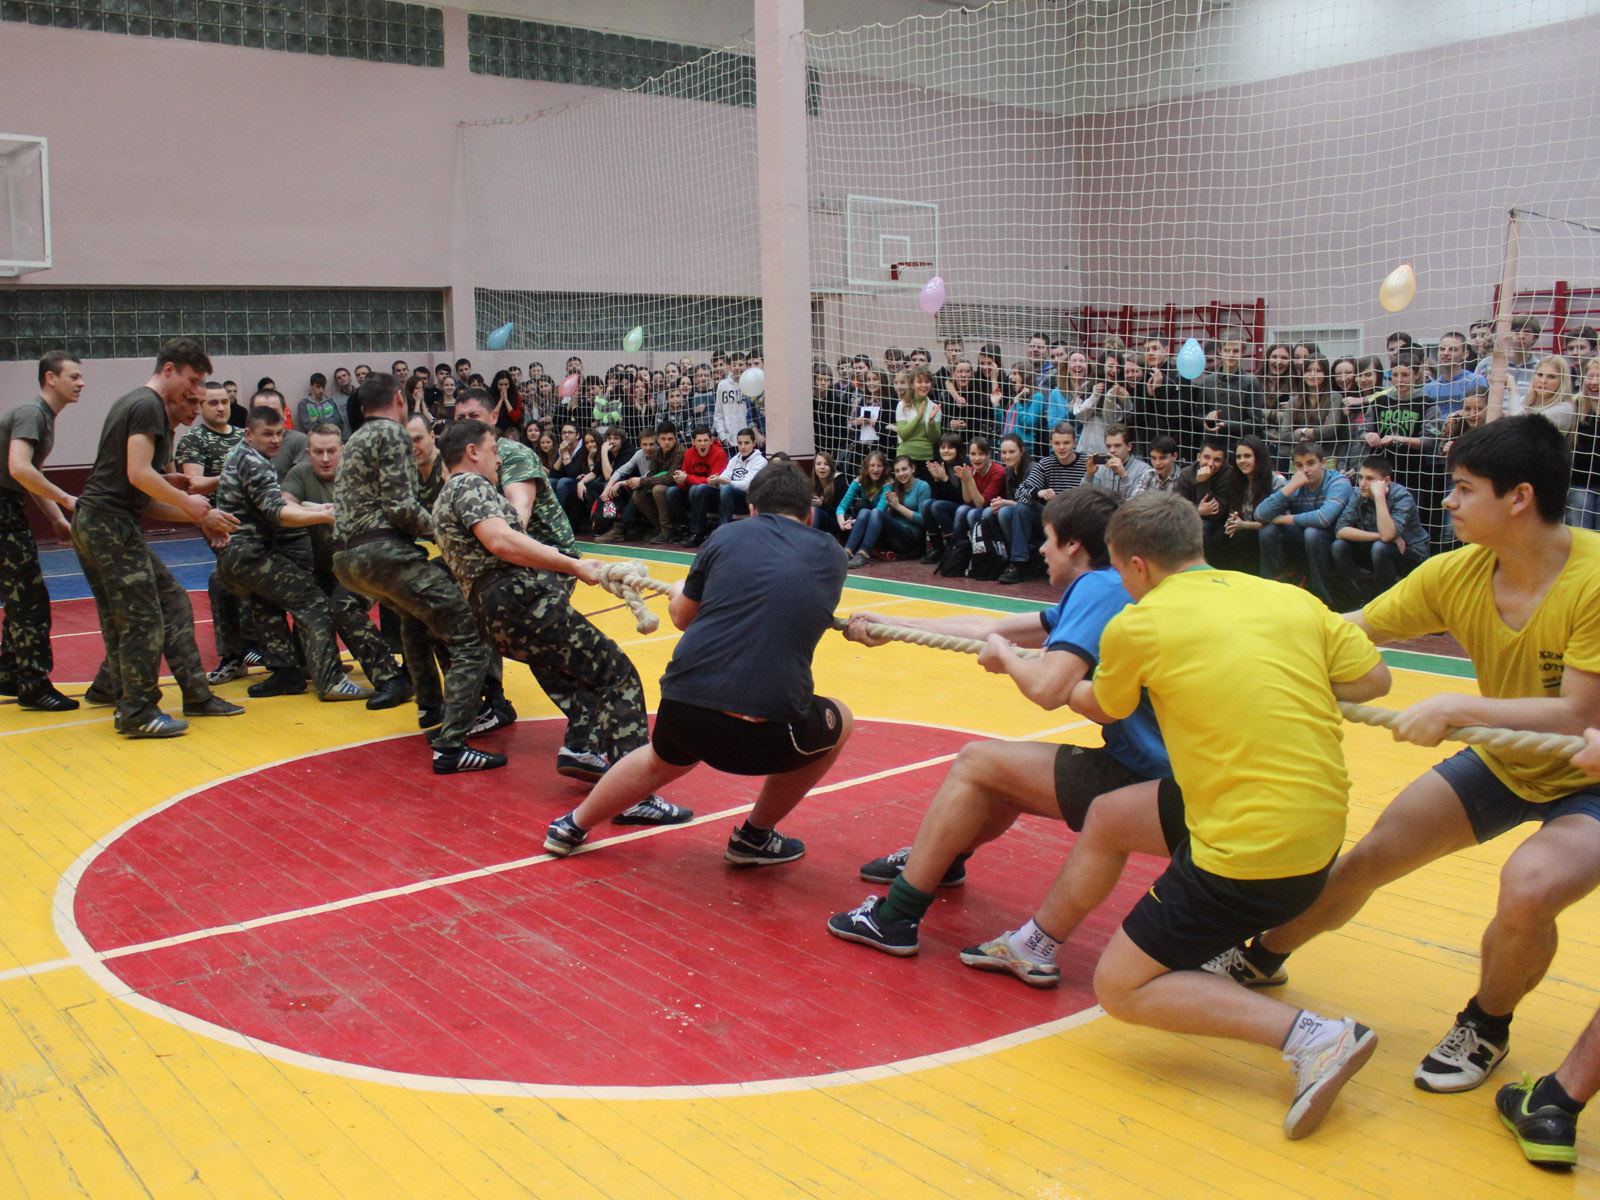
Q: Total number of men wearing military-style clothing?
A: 11